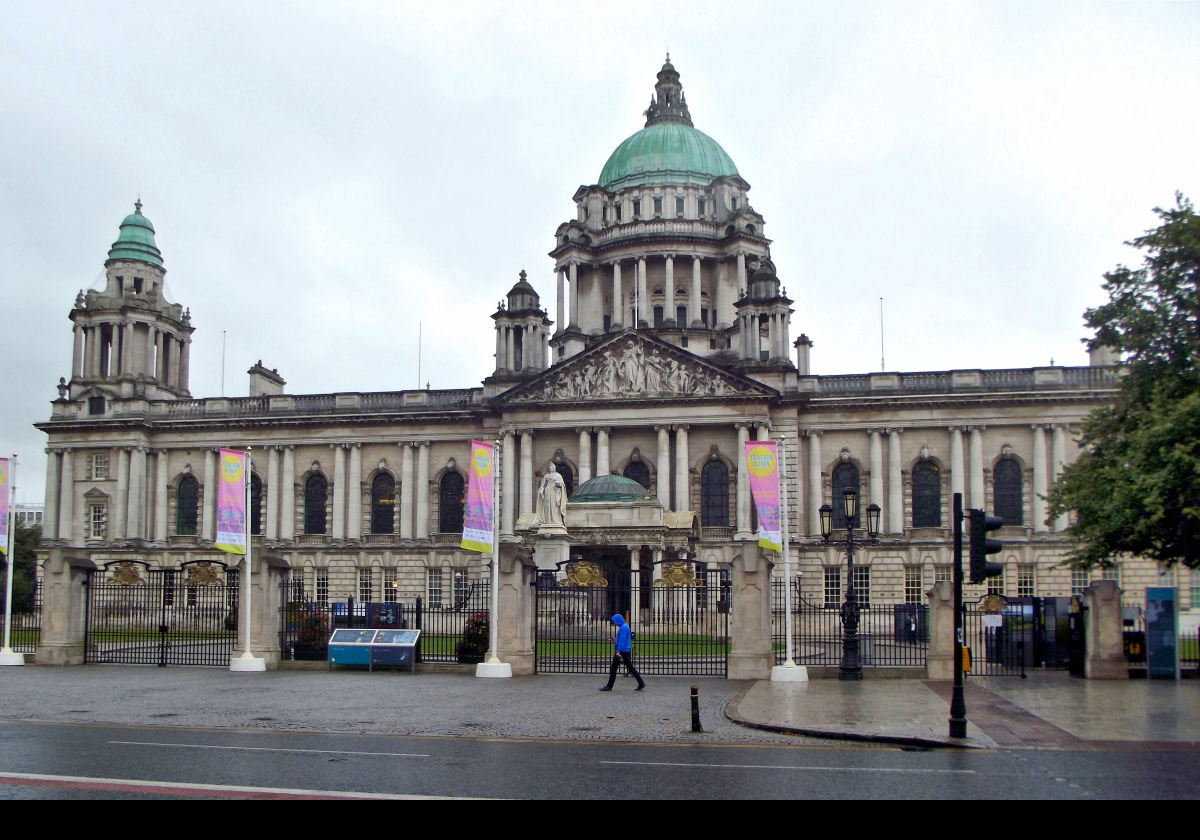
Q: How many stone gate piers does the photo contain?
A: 6